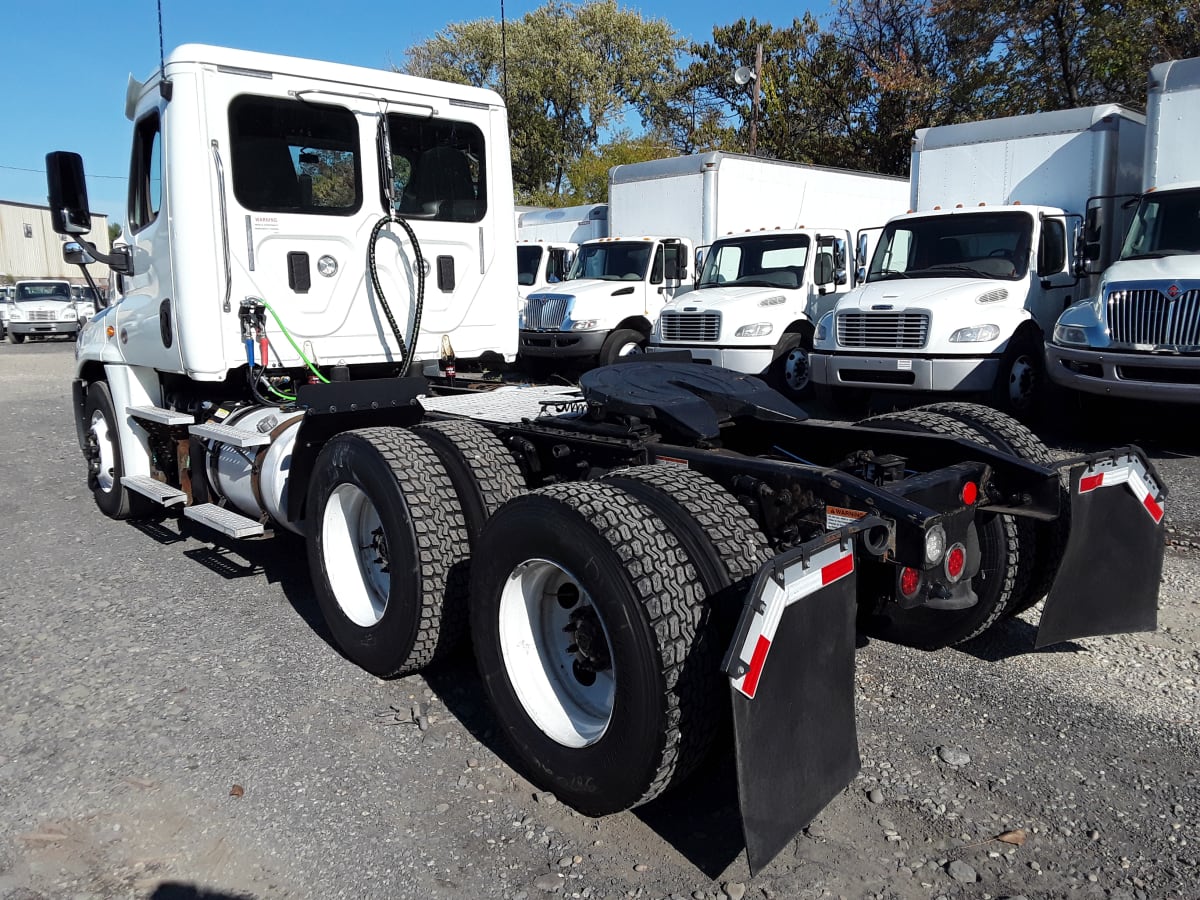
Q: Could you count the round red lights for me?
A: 3